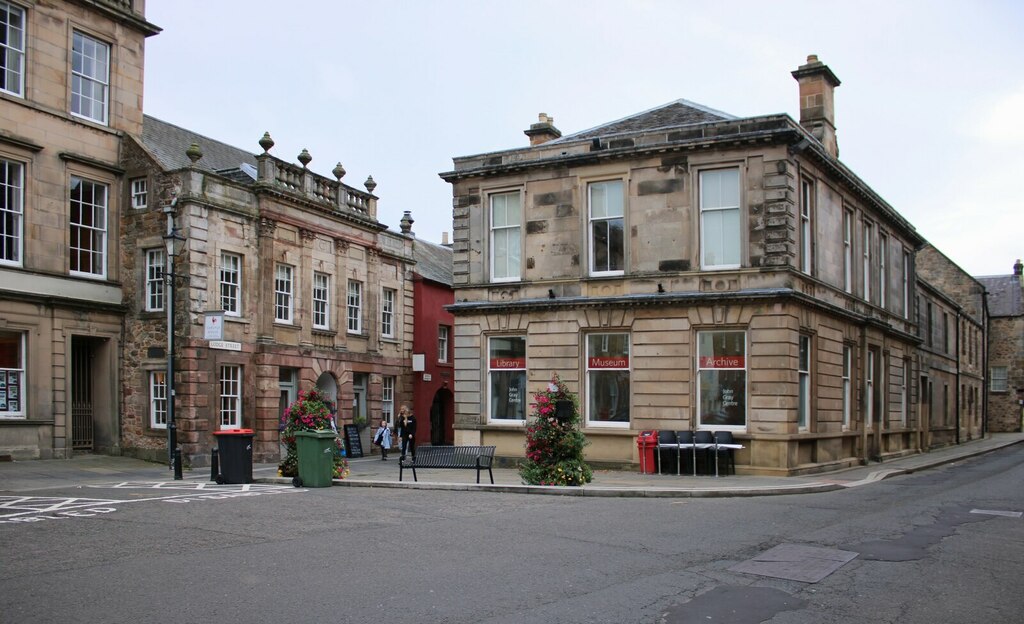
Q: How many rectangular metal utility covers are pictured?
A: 1